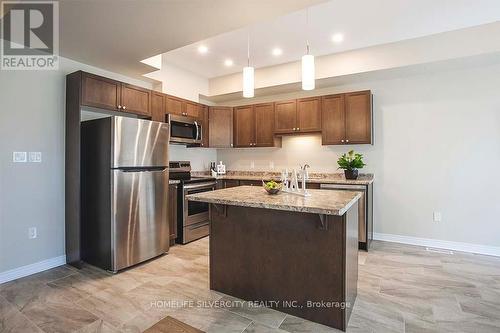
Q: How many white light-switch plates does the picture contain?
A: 2